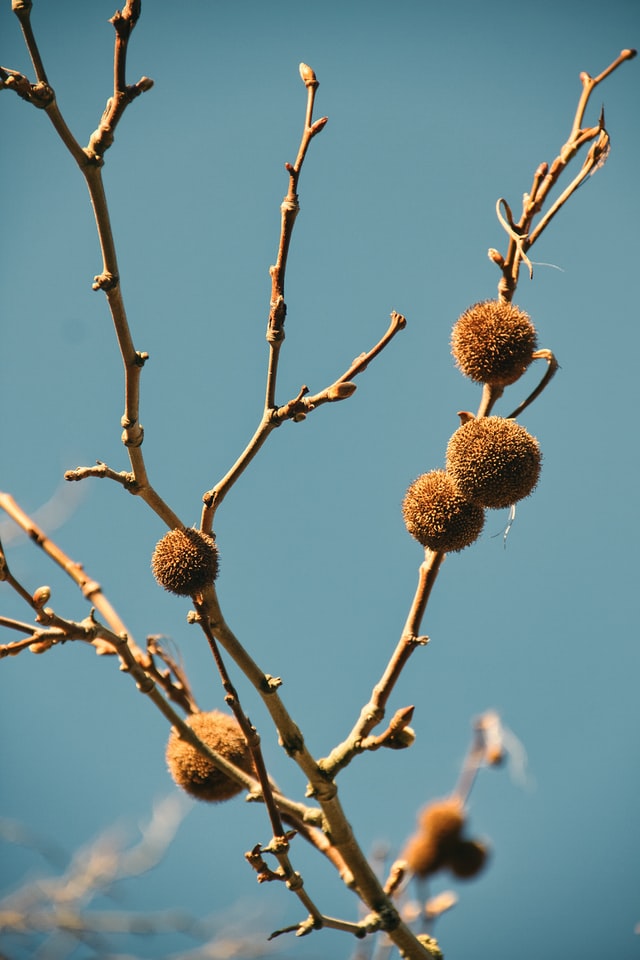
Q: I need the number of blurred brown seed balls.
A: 3